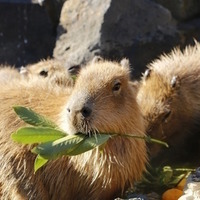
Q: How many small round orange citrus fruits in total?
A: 2